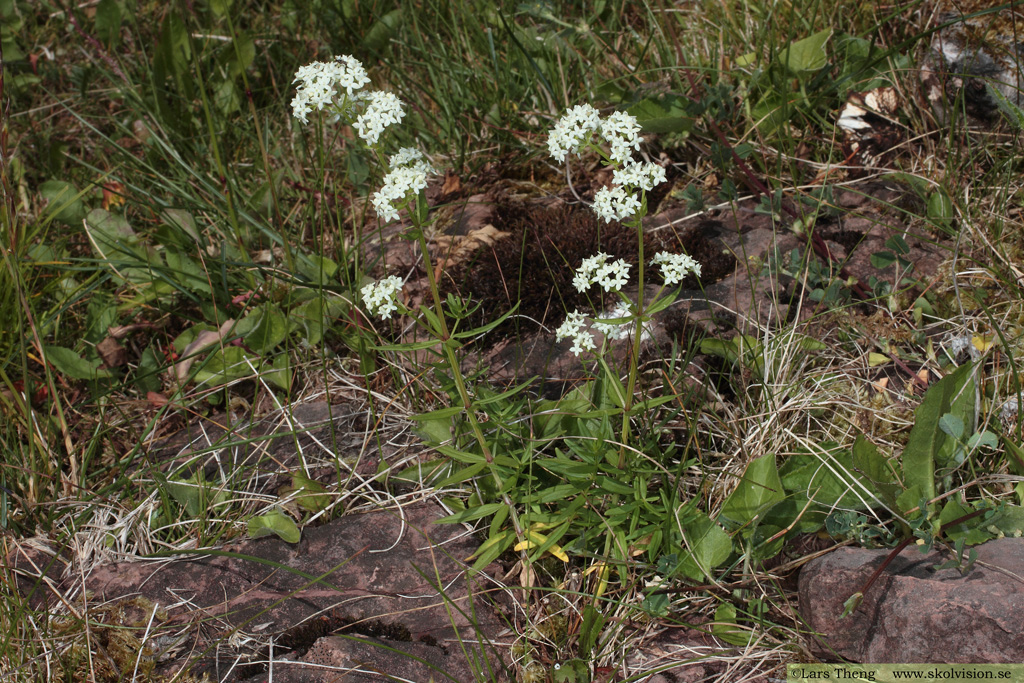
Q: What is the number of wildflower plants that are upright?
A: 2